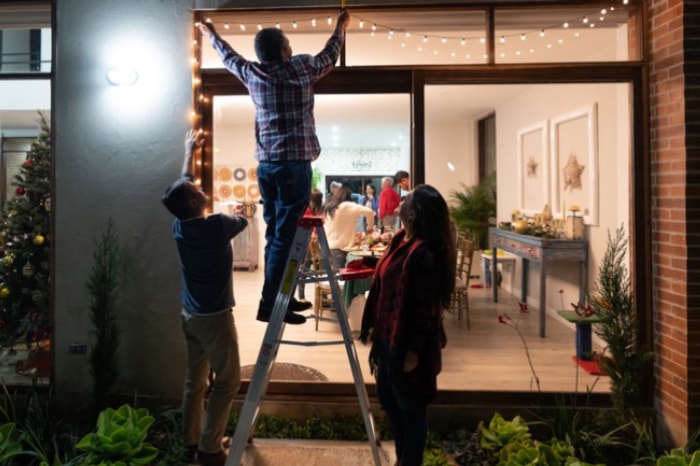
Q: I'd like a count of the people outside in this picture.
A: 3